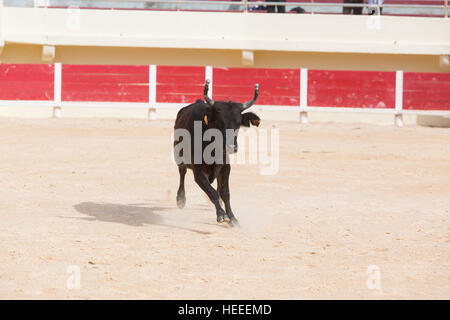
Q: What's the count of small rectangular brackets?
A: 3